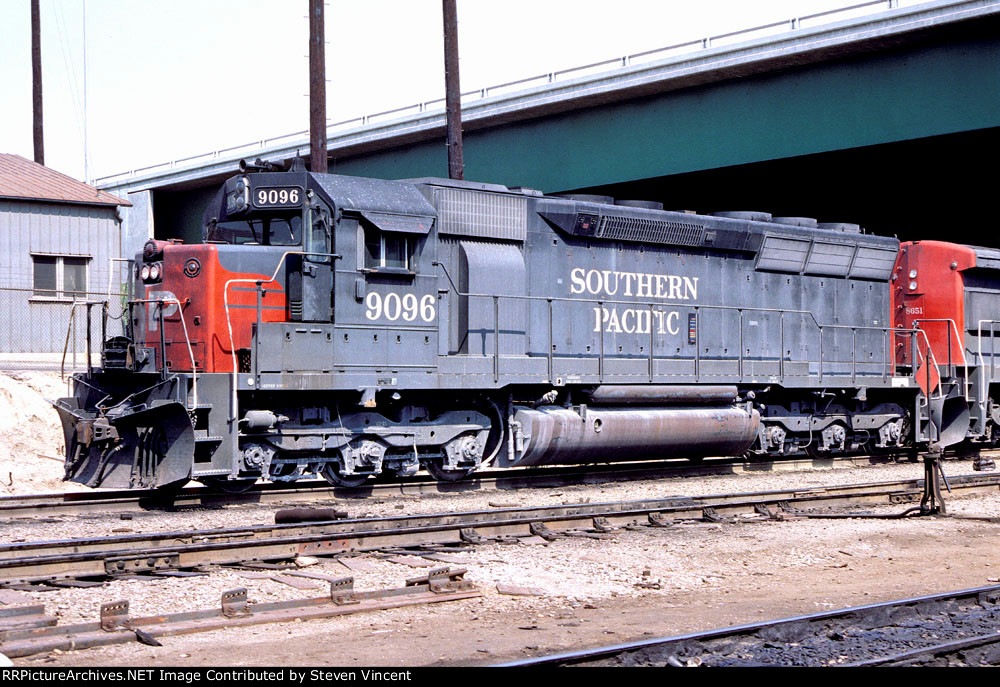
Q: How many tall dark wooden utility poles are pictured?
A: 3